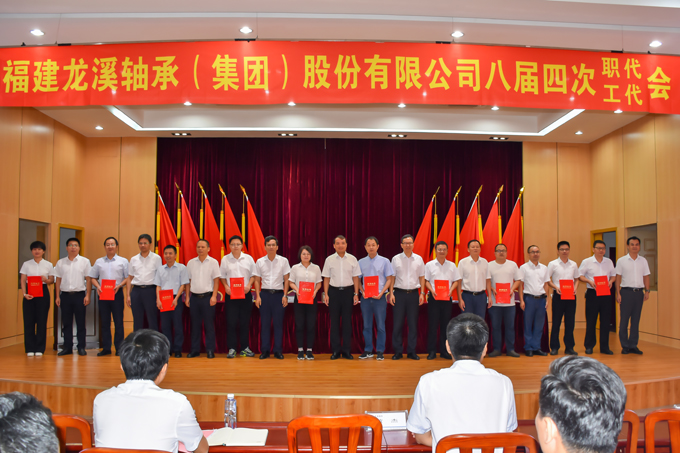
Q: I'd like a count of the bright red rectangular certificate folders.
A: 10